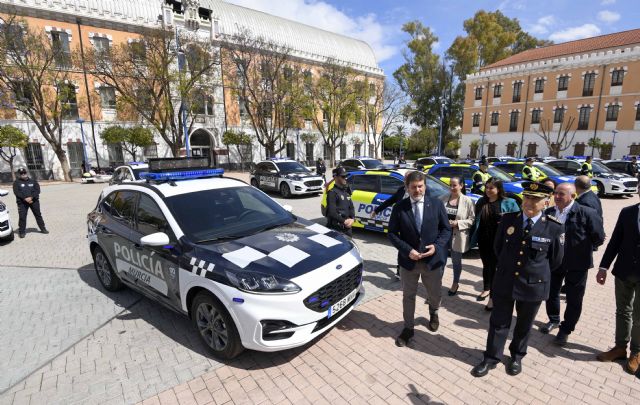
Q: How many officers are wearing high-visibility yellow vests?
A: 3